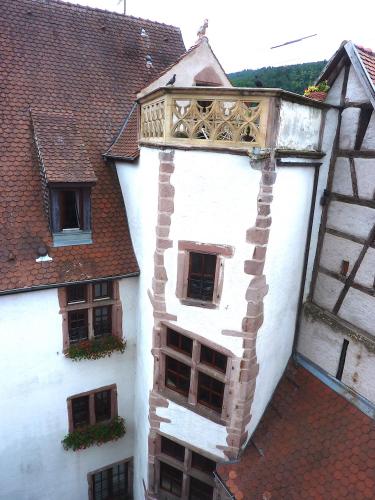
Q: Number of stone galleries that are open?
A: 1